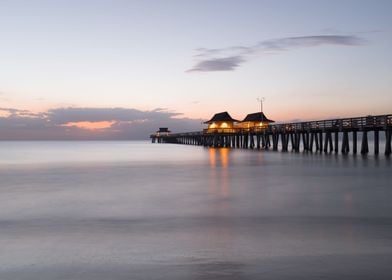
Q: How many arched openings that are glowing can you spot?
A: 2